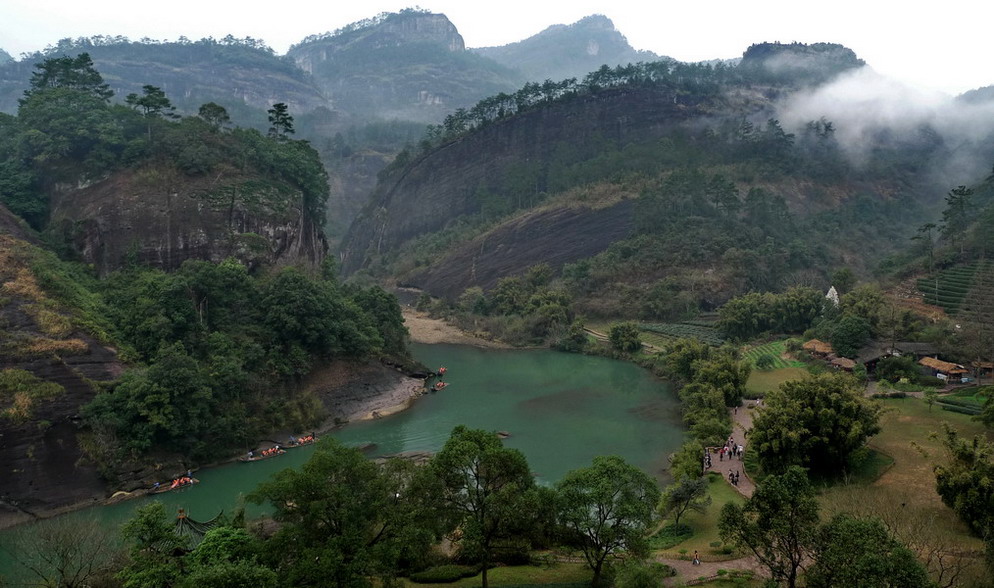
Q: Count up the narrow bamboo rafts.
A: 5